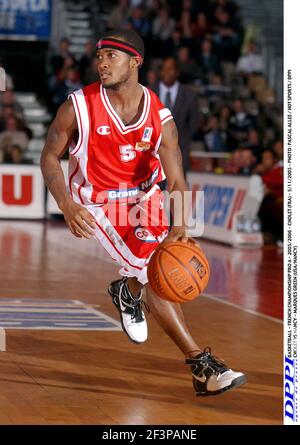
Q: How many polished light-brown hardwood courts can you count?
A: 1